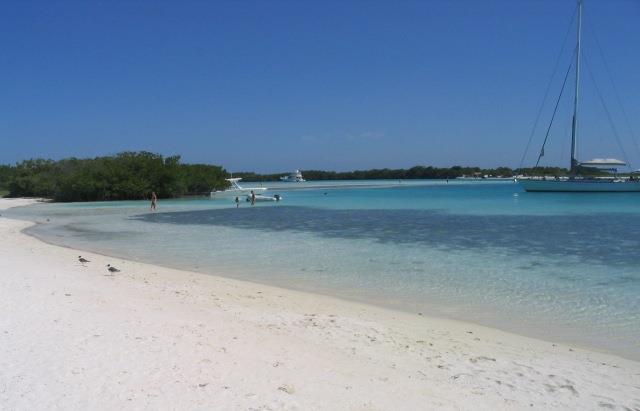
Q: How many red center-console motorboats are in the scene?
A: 0